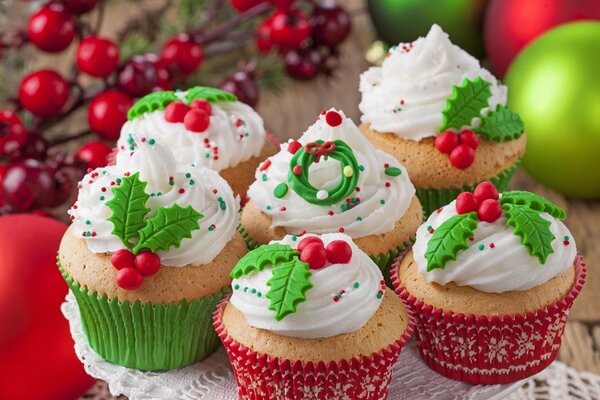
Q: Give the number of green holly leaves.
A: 11